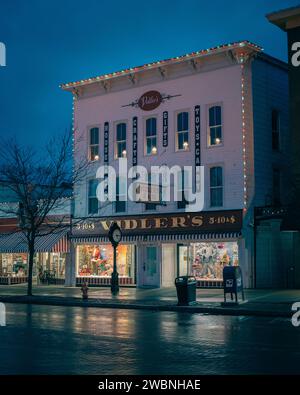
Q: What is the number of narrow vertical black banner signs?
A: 4